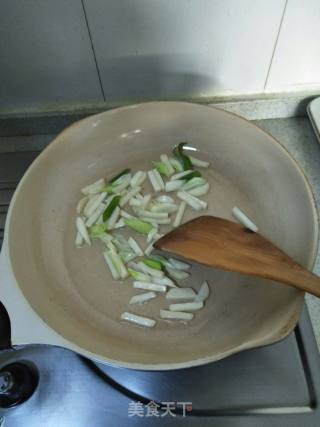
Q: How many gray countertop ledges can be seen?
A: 1